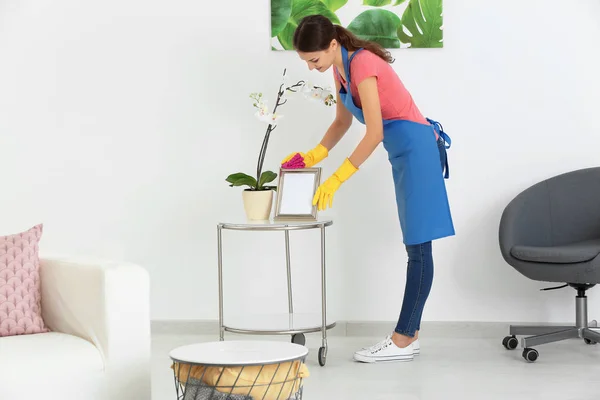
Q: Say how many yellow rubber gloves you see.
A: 2